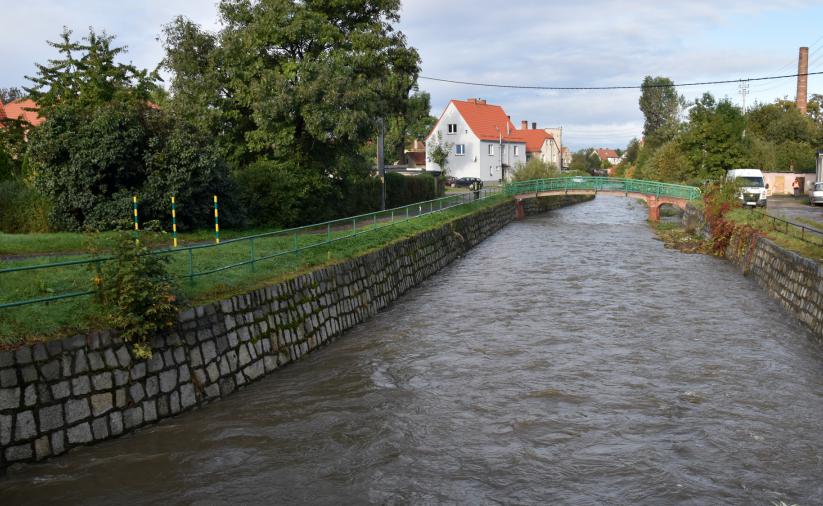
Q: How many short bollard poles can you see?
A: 3